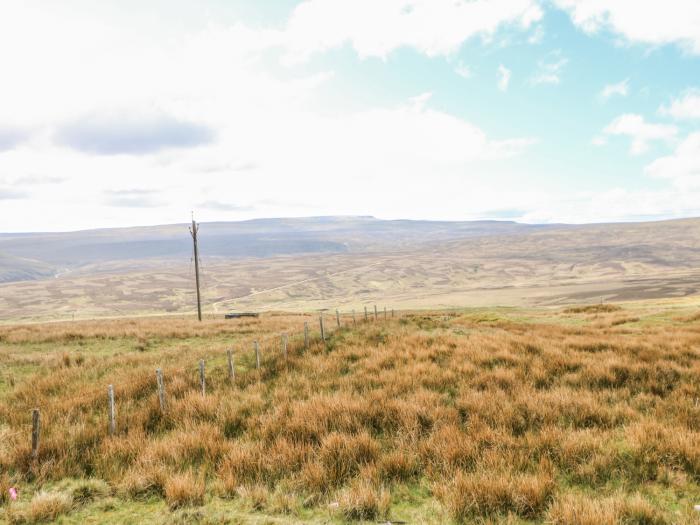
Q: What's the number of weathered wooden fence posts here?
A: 15